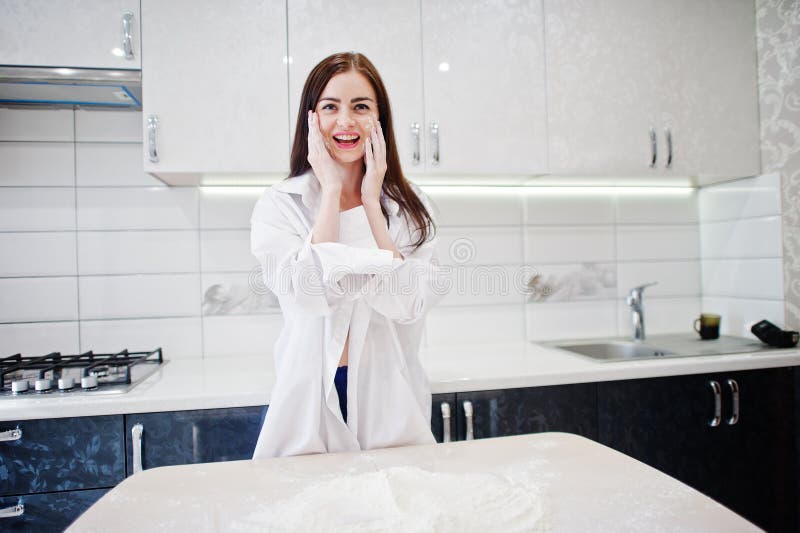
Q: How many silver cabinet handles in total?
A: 13